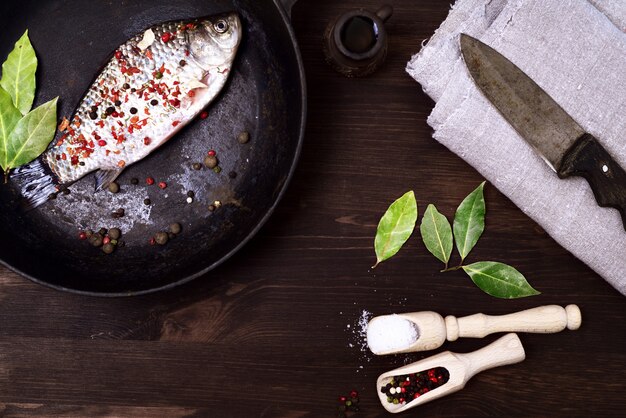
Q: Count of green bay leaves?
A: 7